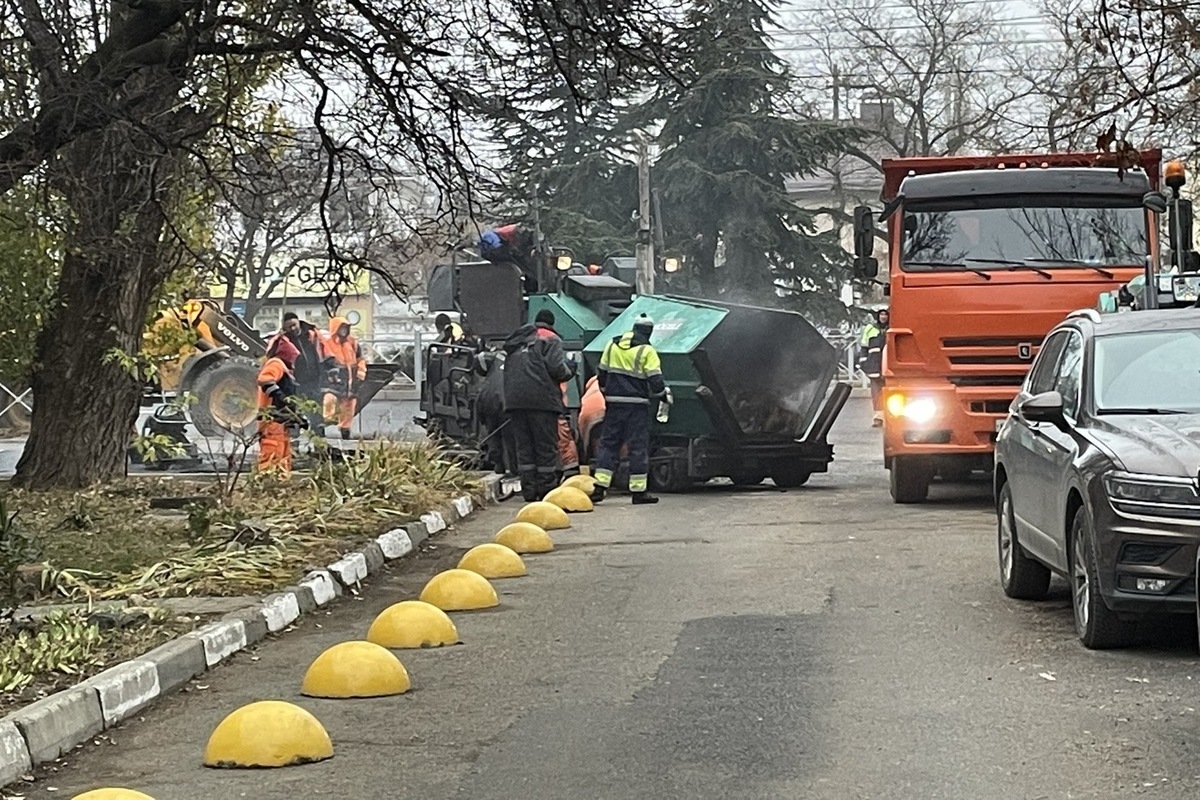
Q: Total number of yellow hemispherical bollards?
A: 10